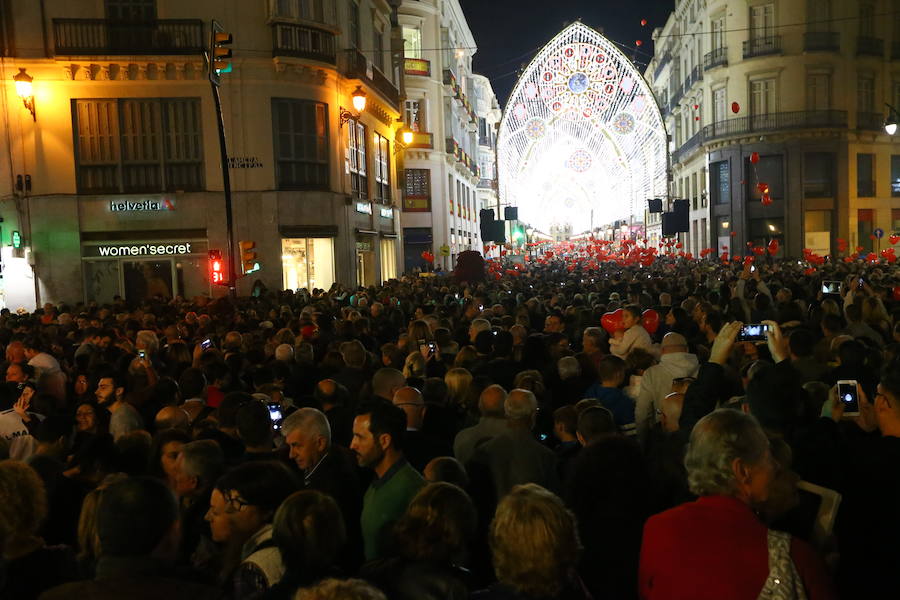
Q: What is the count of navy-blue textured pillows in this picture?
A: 0